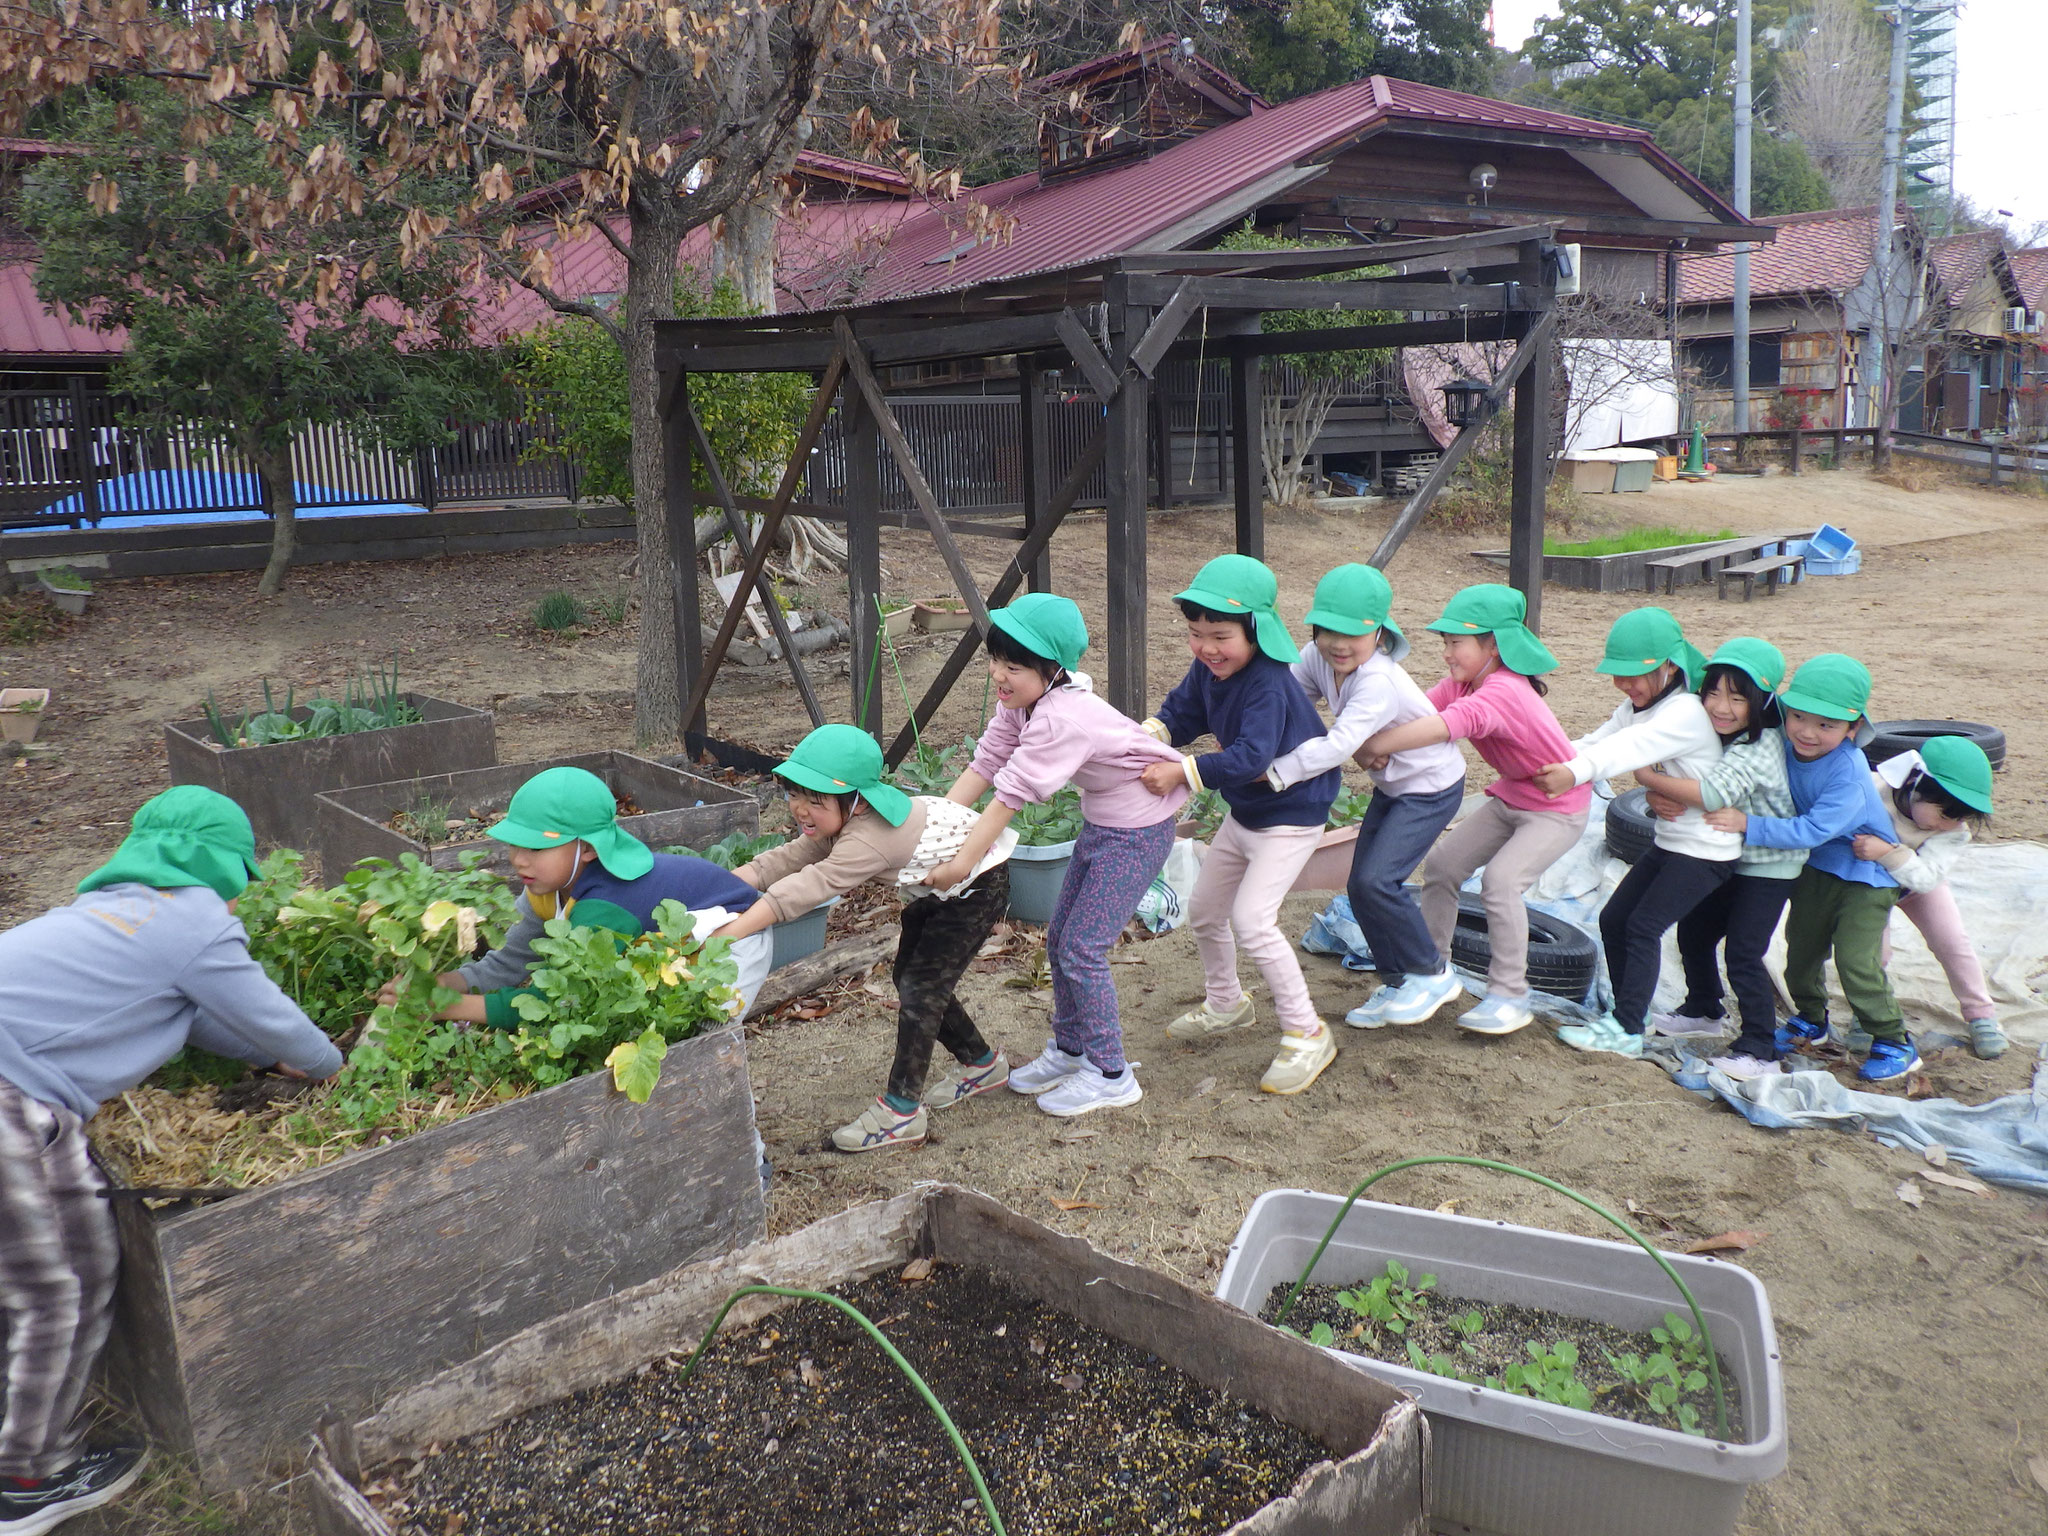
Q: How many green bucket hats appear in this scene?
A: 11